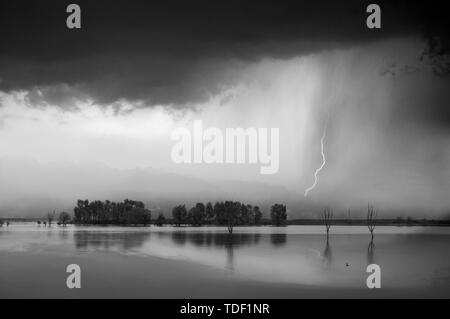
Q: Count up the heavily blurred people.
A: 0